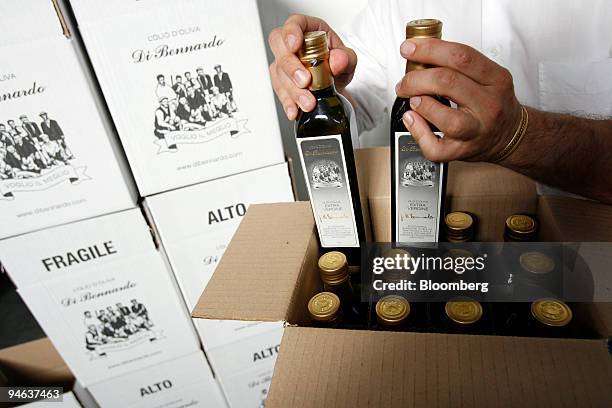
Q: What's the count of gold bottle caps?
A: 12